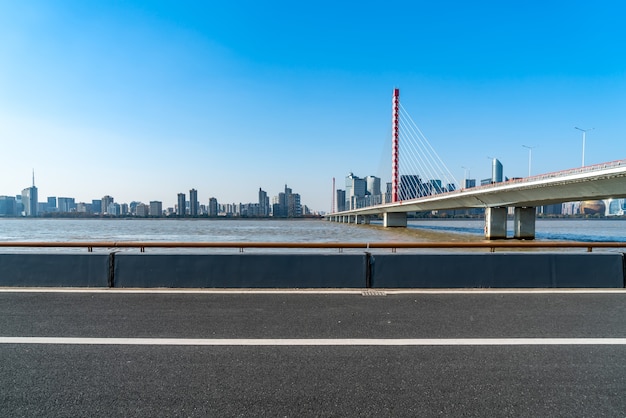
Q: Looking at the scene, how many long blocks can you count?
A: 3